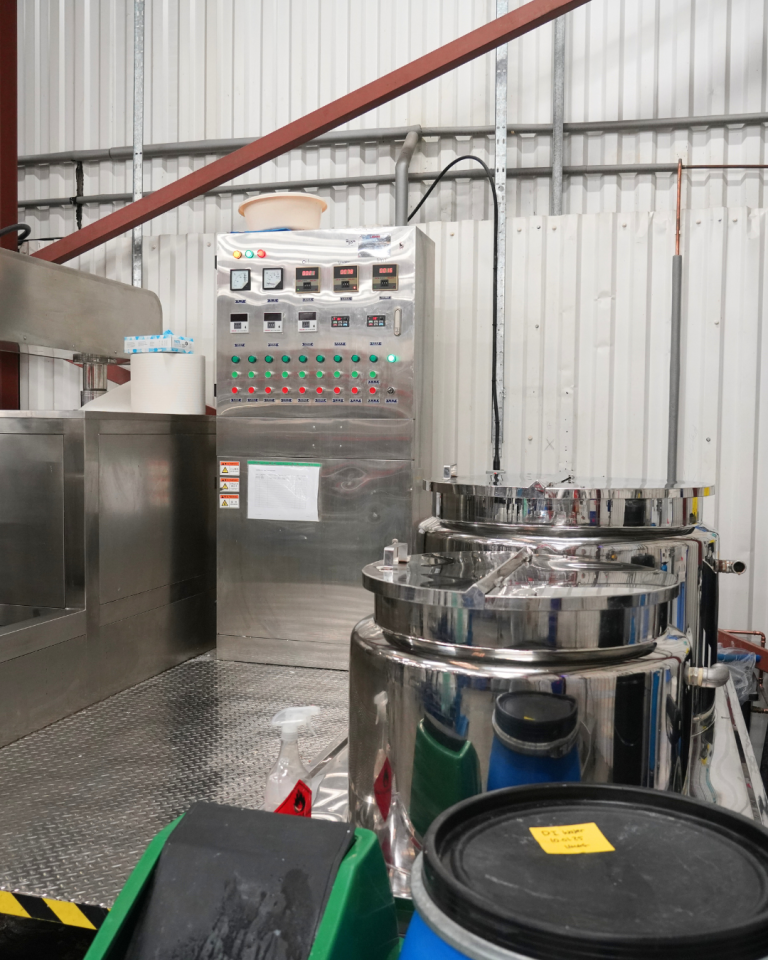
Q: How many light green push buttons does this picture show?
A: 9